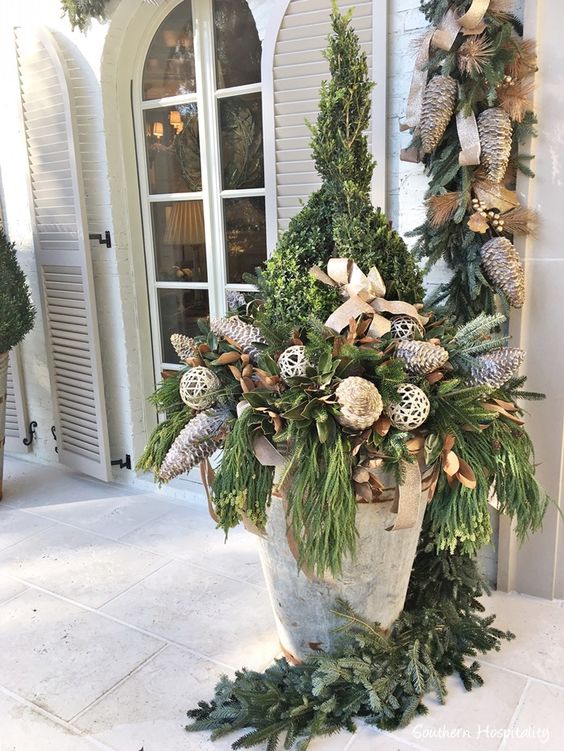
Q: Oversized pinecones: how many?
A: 9